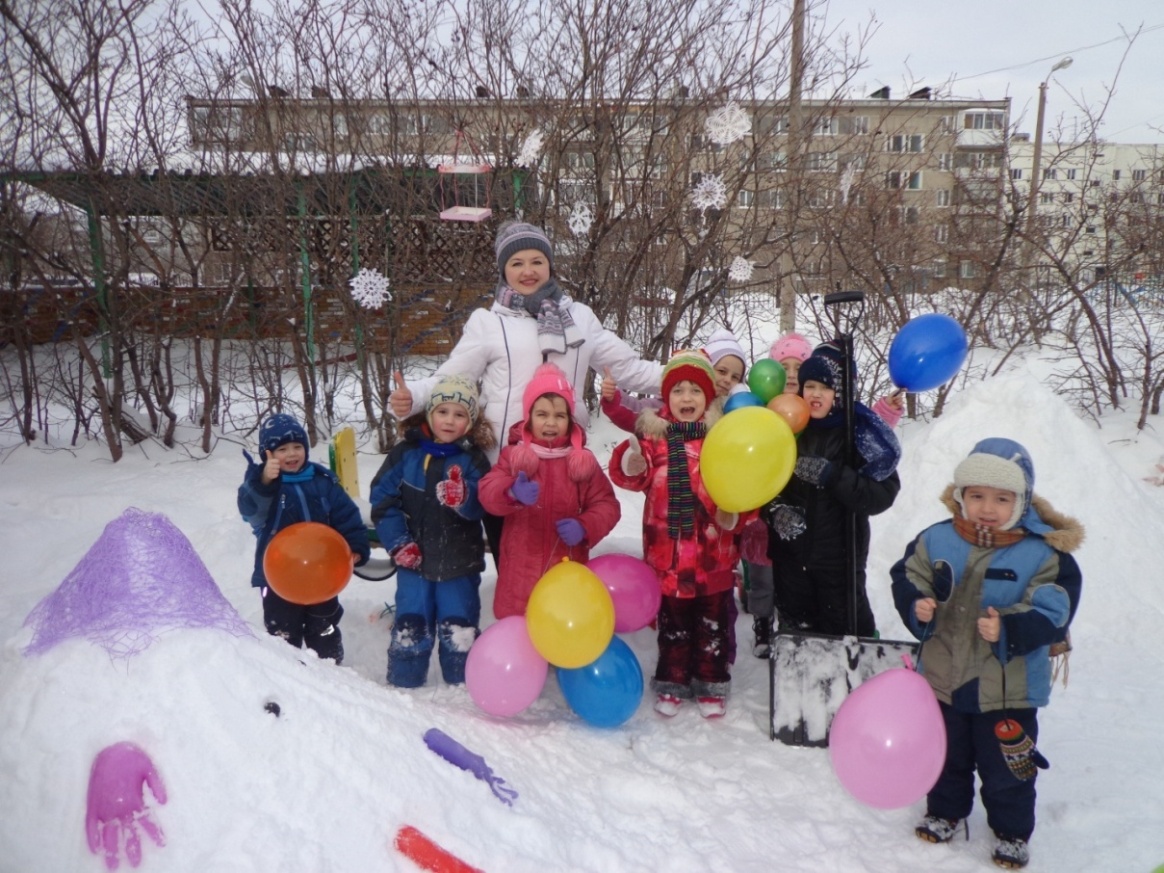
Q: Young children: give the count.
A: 8